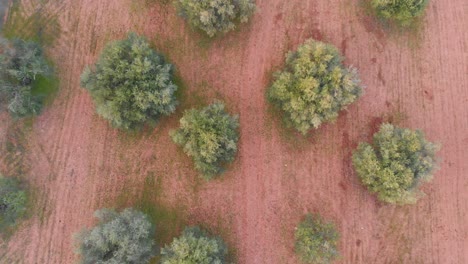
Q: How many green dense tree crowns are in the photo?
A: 11